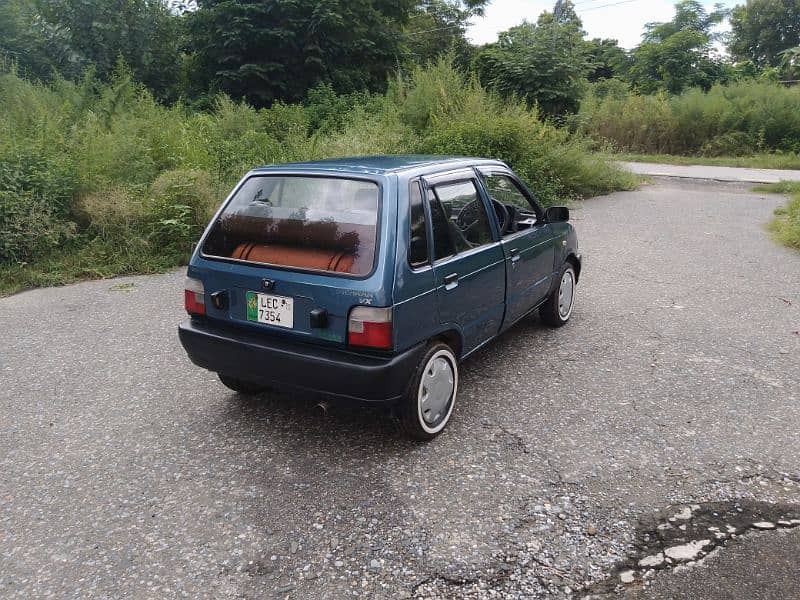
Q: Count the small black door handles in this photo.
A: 2